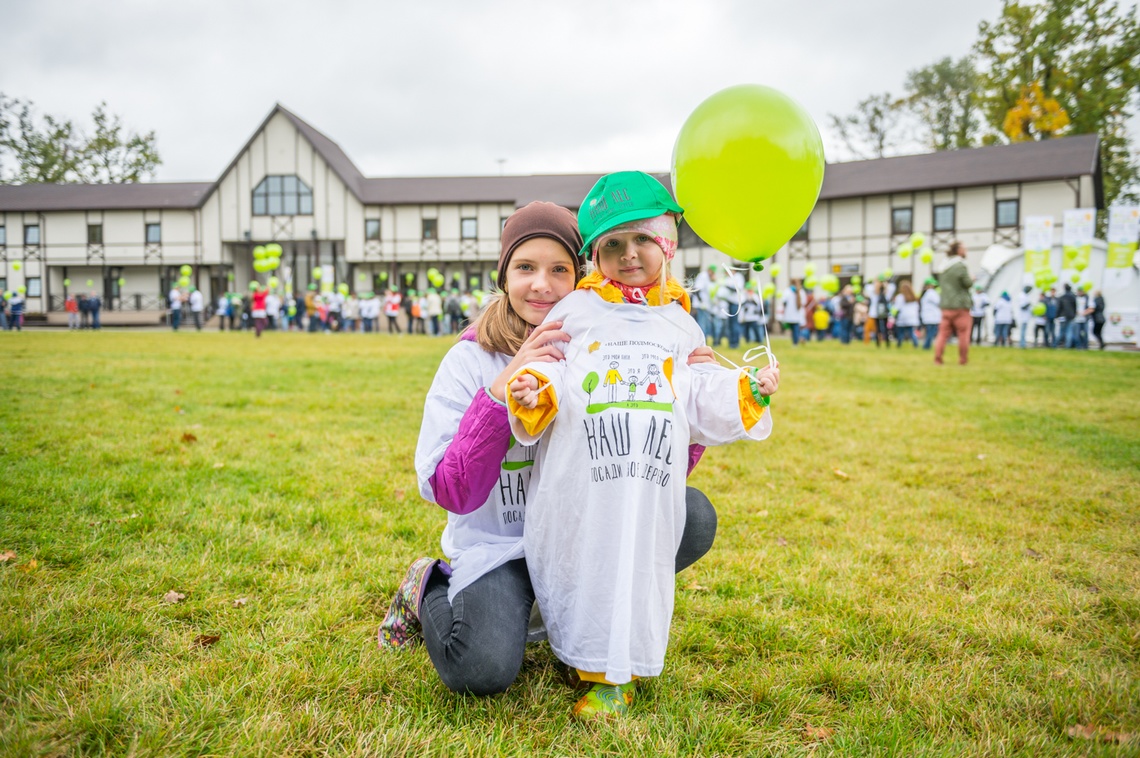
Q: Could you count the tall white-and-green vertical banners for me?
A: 3